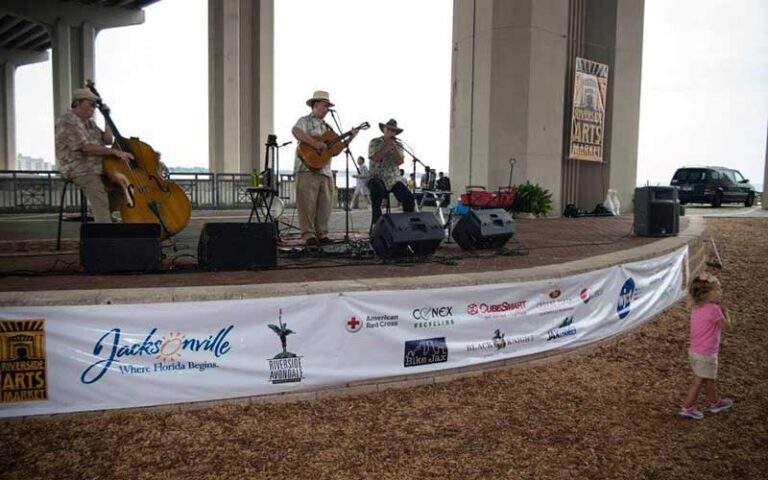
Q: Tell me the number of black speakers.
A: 5